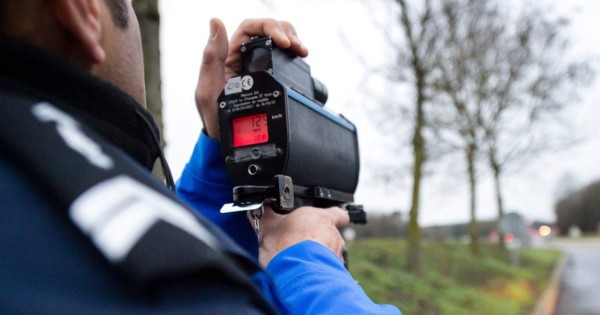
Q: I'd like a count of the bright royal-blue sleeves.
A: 2